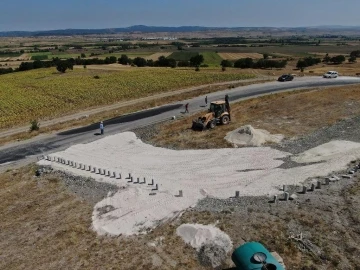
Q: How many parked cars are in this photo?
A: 2